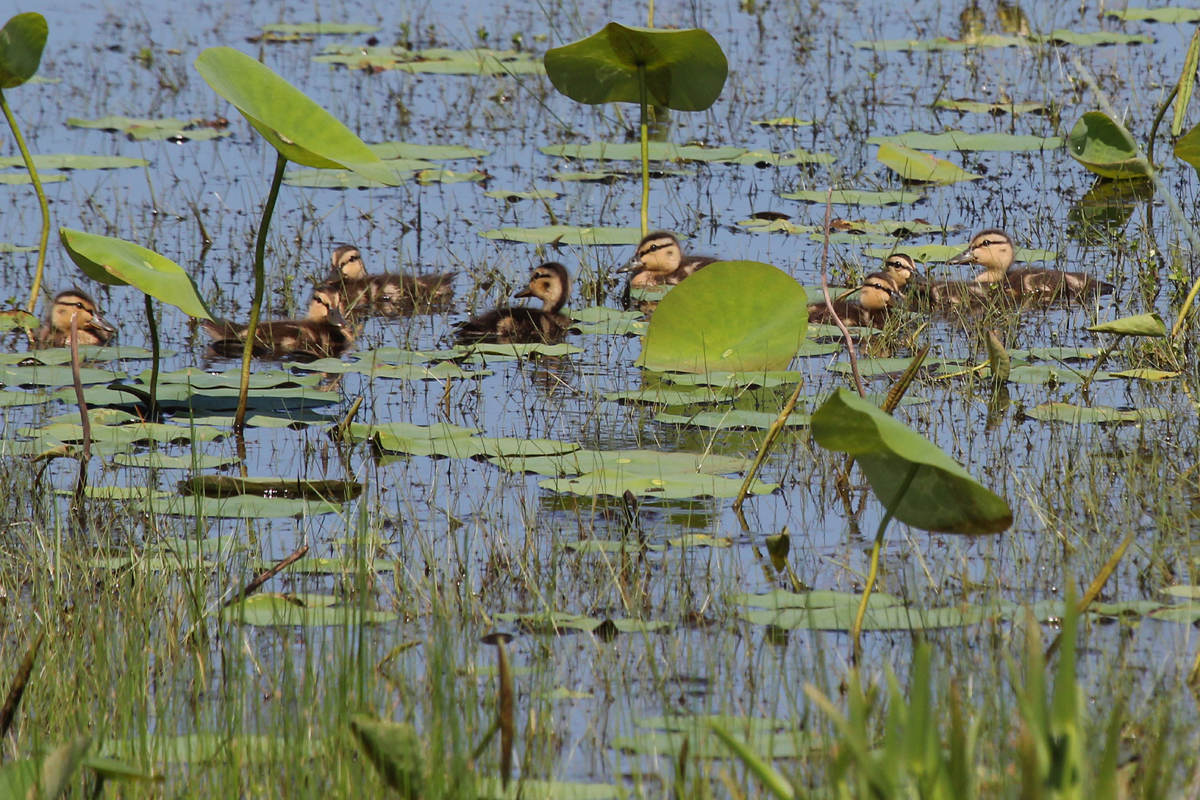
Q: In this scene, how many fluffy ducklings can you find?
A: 8